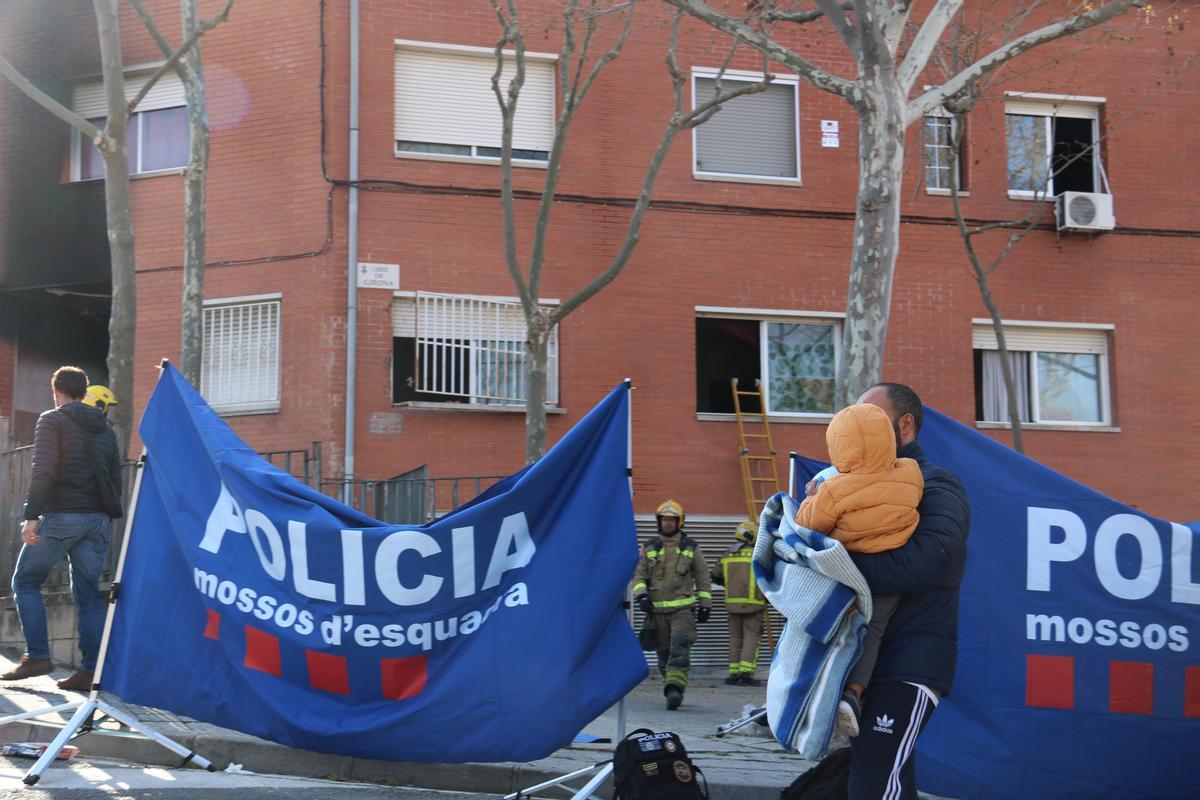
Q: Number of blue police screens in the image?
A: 2